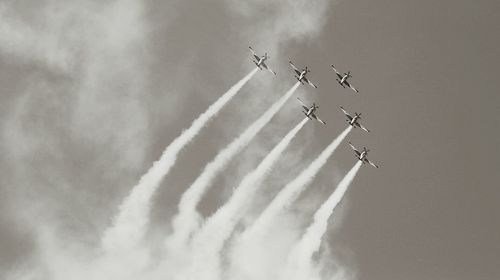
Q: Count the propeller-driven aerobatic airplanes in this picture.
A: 6